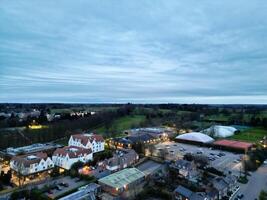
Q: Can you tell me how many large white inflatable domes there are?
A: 2